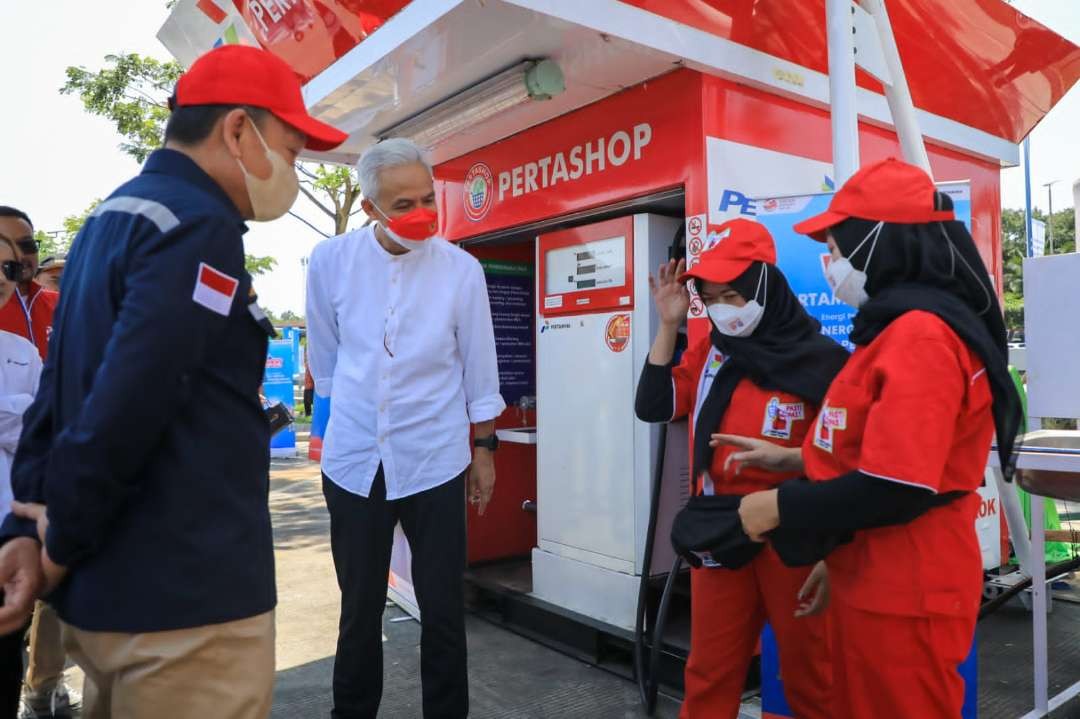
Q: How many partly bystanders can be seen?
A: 3